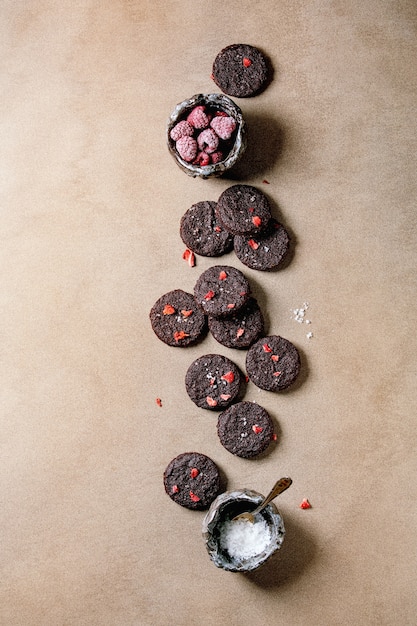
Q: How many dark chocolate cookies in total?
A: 11